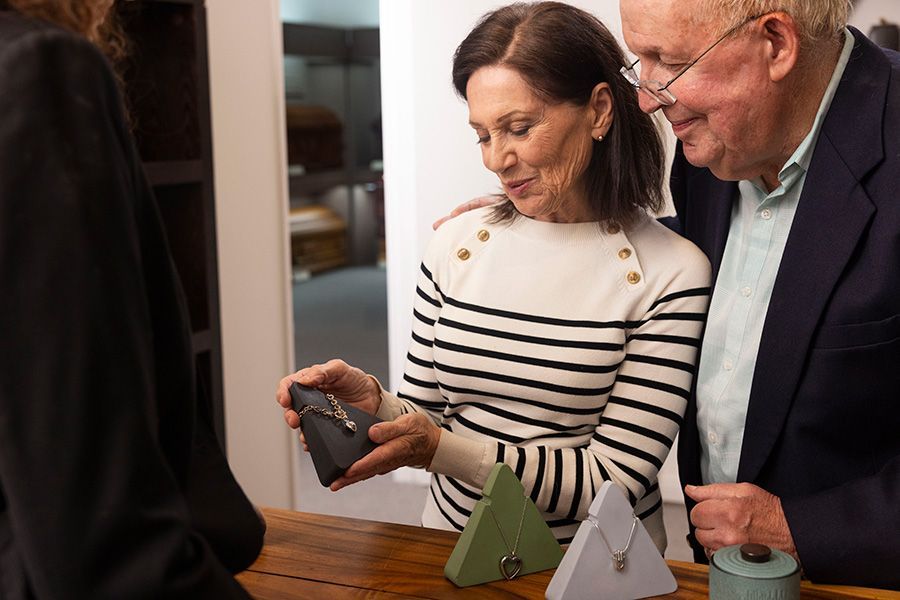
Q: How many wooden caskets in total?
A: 2